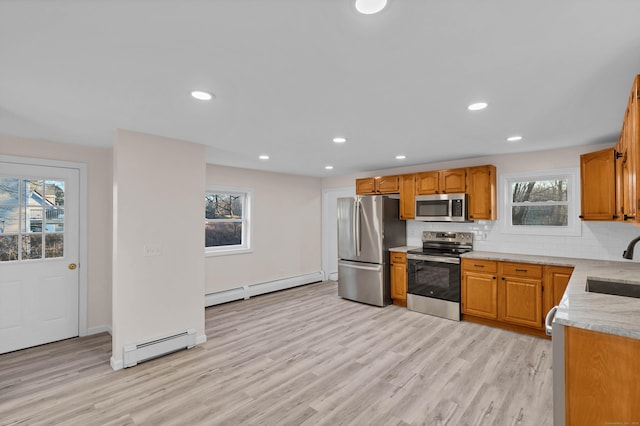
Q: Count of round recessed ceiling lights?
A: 8